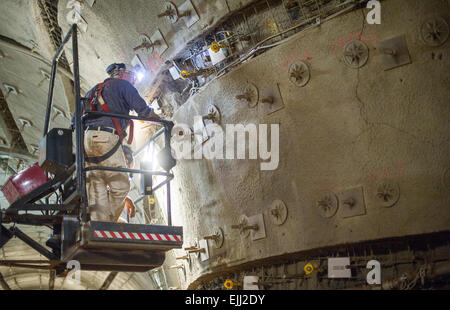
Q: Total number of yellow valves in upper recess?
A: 2